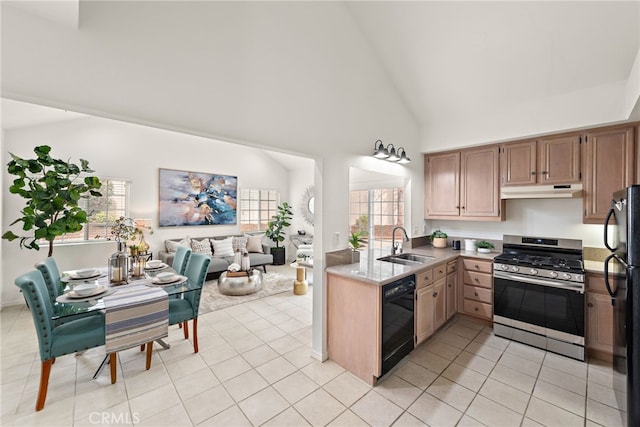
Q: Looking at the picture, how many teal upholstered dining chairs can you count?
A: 4